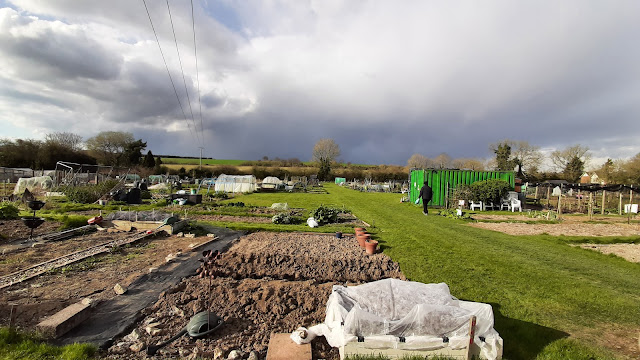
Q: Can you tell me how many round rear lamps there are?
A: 0